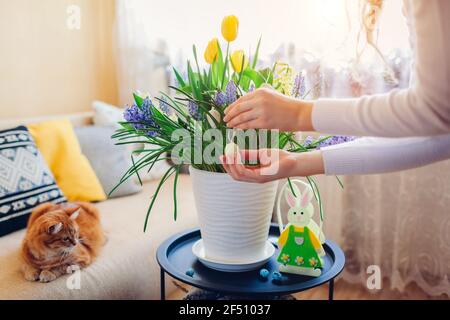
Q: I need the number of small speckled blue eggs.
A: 3